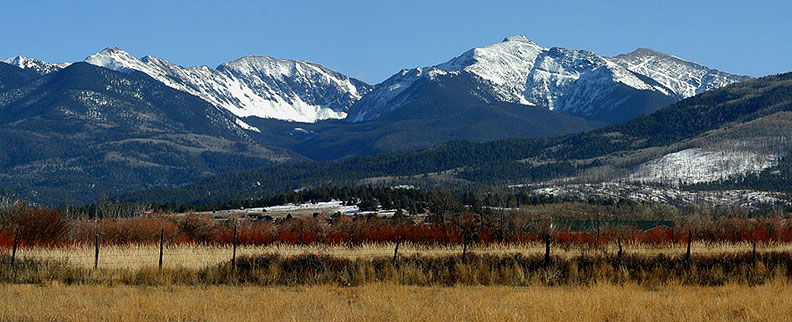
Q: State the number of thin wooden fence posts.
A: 10